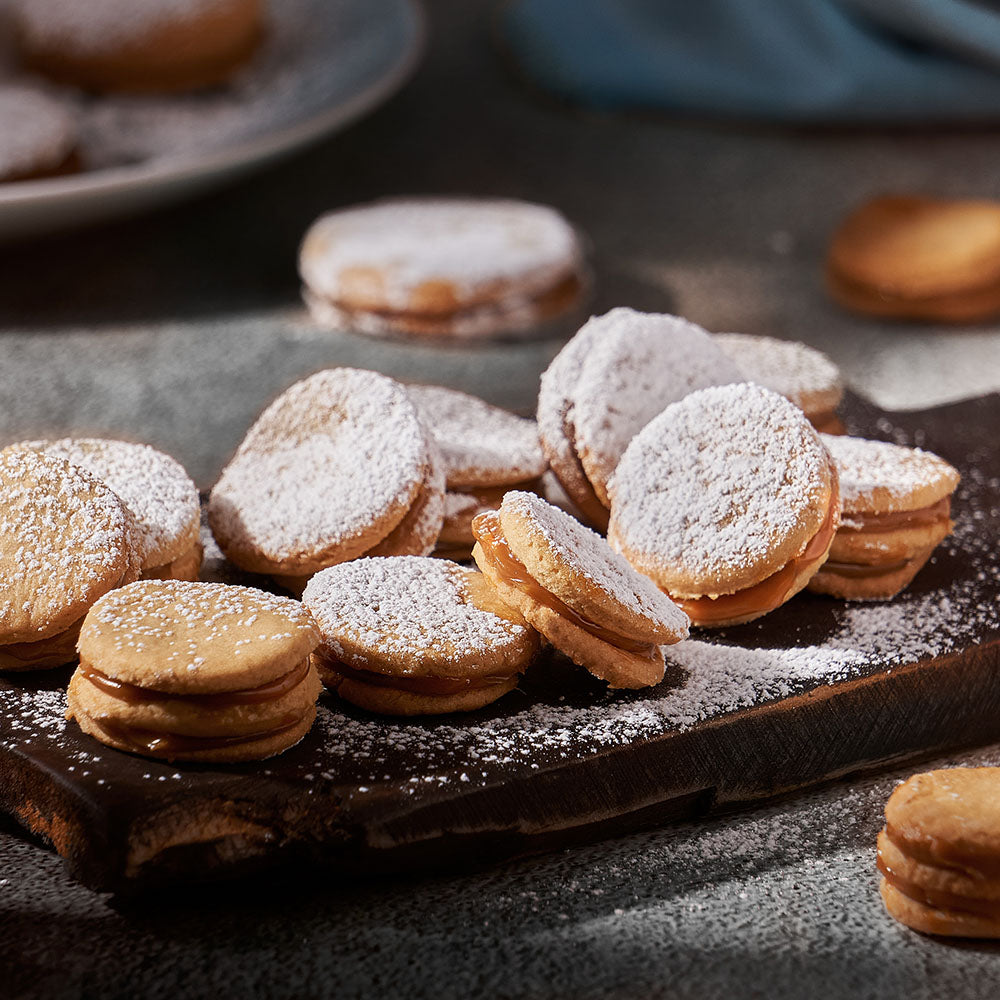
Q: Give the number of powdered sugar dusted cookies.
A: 14